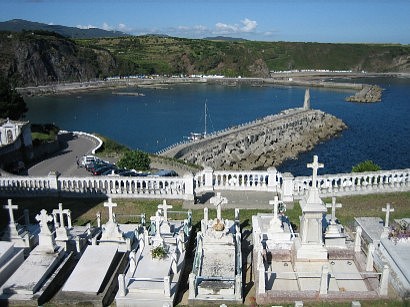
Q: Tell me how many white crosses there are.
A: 11